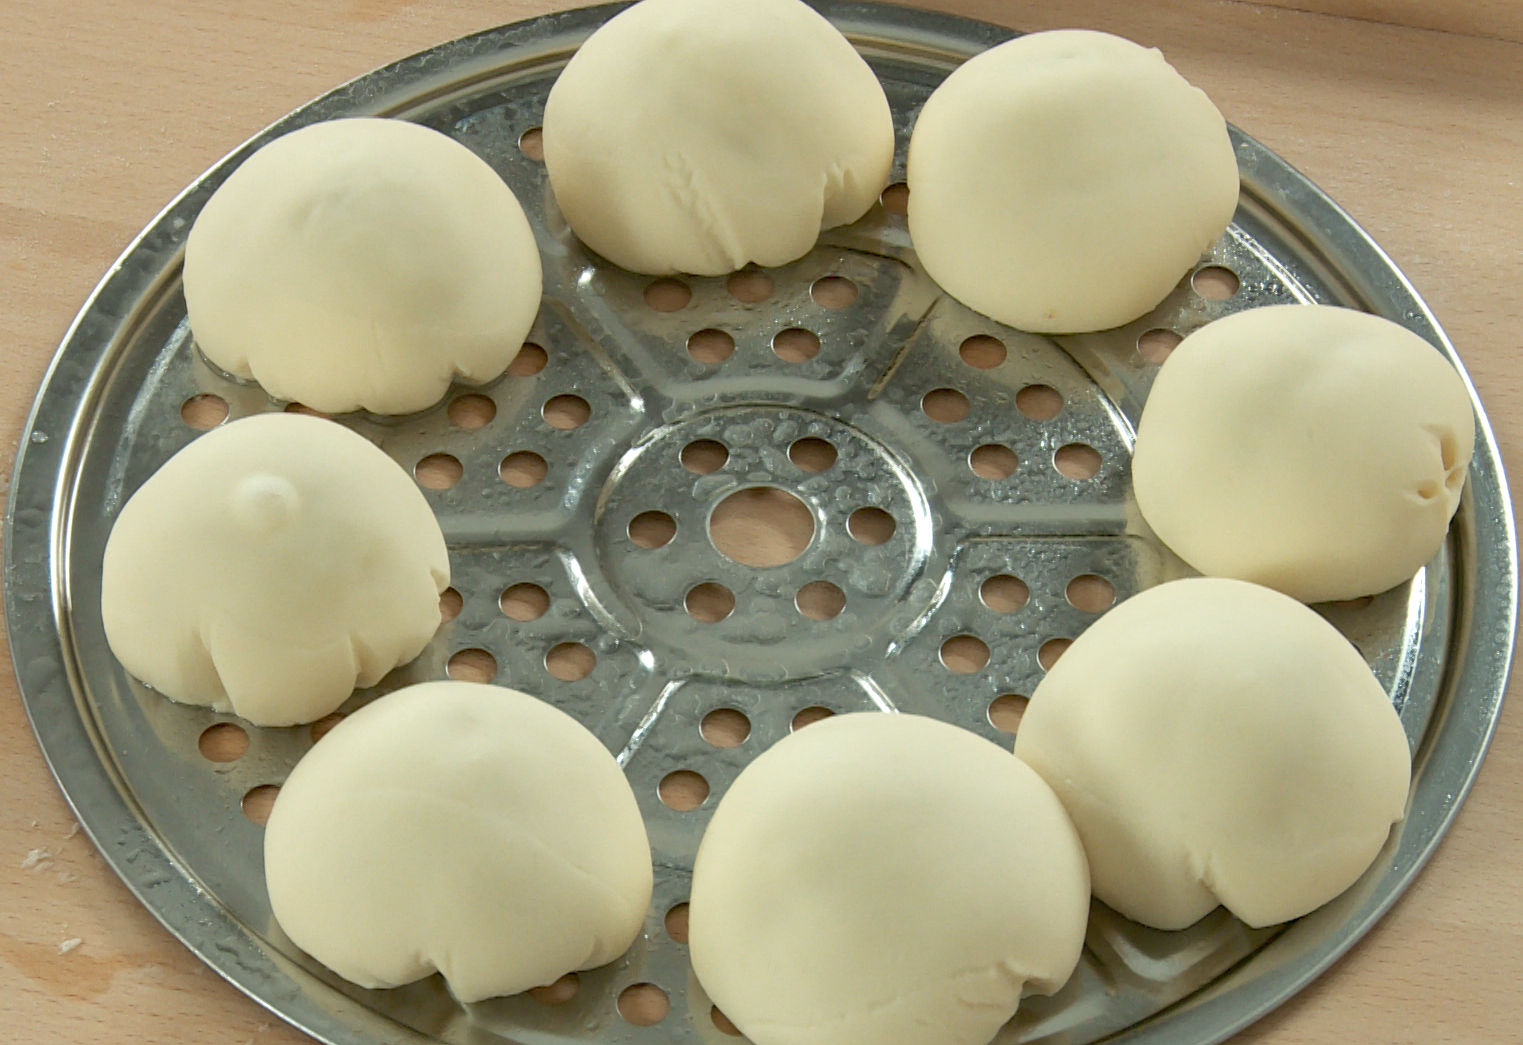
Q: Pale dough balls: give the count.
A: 8